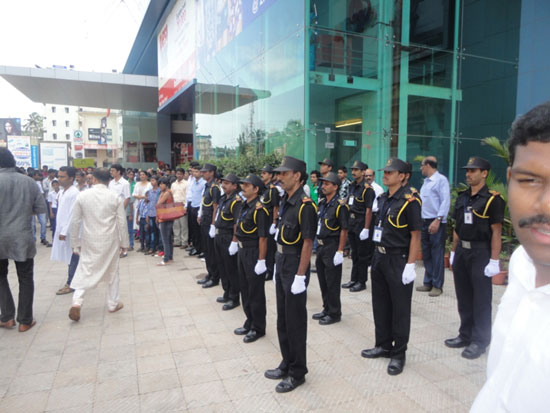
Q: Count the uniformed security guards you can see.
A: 11